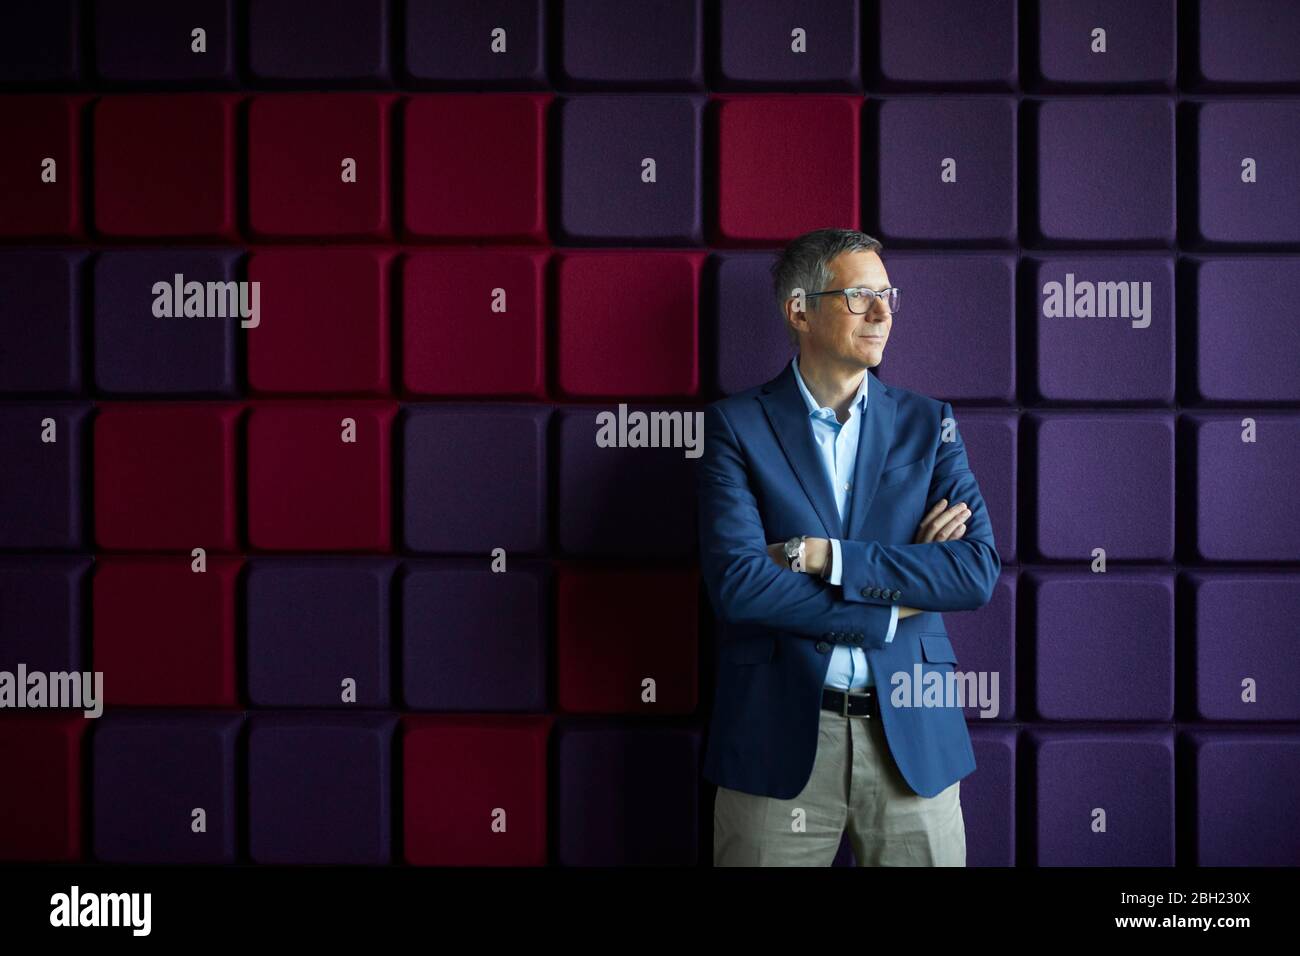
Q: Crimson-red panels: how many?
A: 14